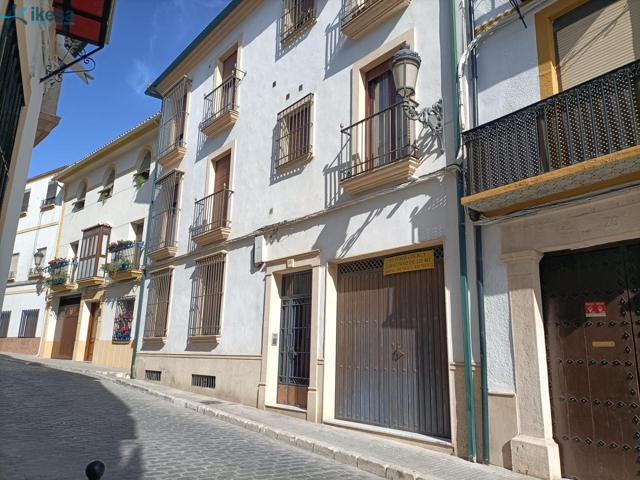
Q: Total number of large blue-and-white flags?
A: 0